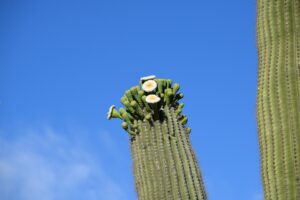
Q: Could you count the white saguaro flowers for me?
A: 4